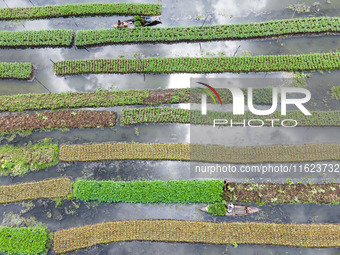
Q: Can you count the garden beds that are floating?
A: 15